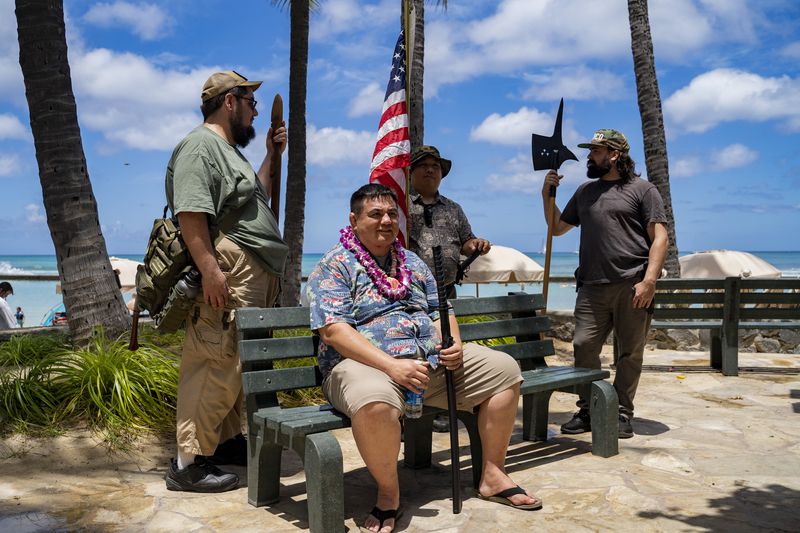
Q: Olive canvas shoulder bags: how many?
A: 1